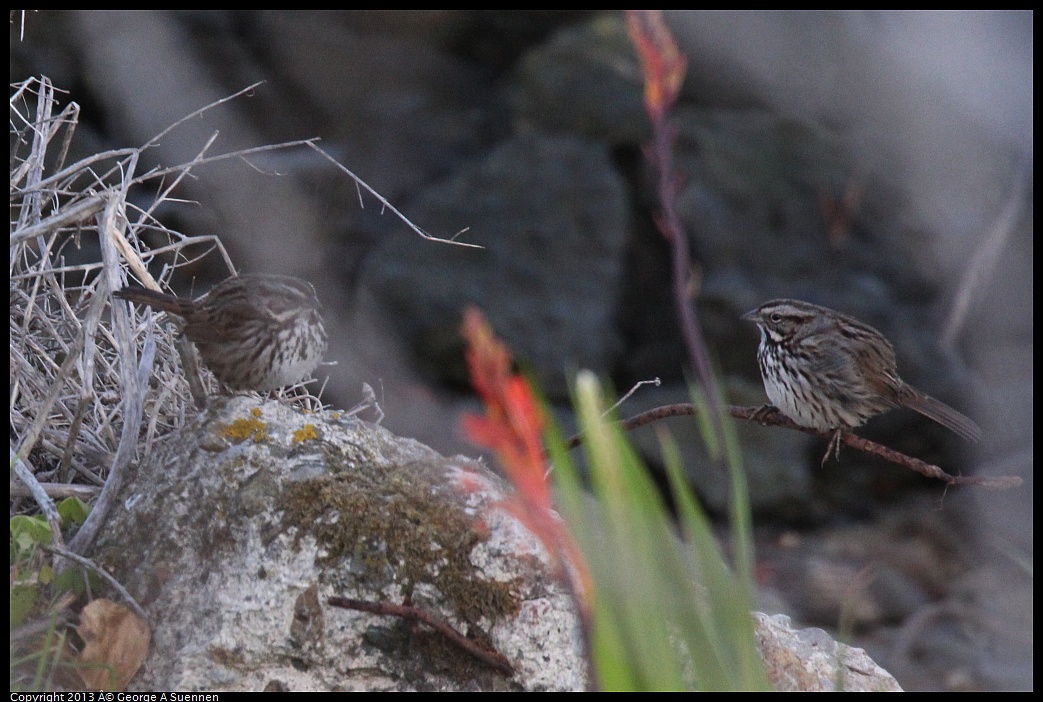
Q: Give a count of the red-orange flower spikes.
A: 2